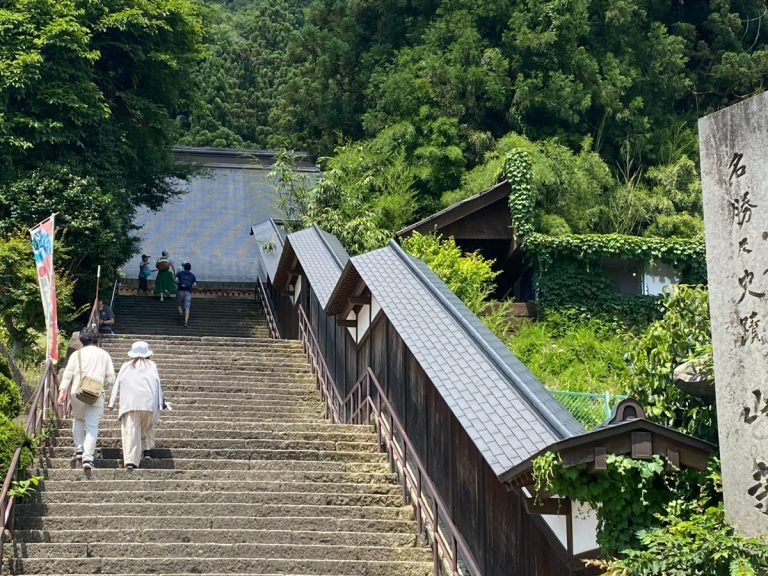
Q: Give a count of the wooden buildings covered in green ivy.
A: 1